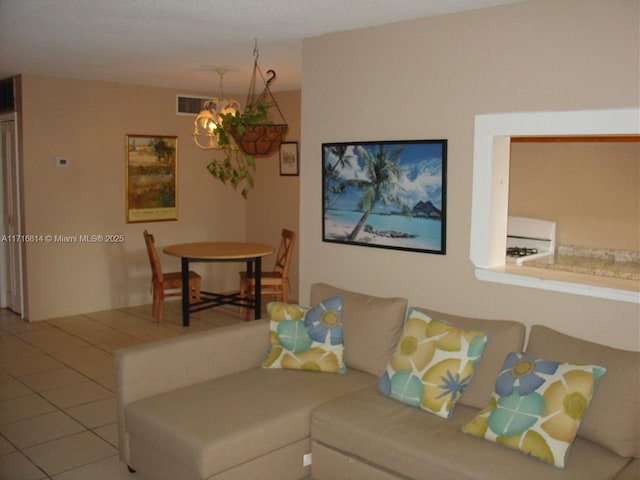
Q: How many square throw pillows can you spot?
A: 3